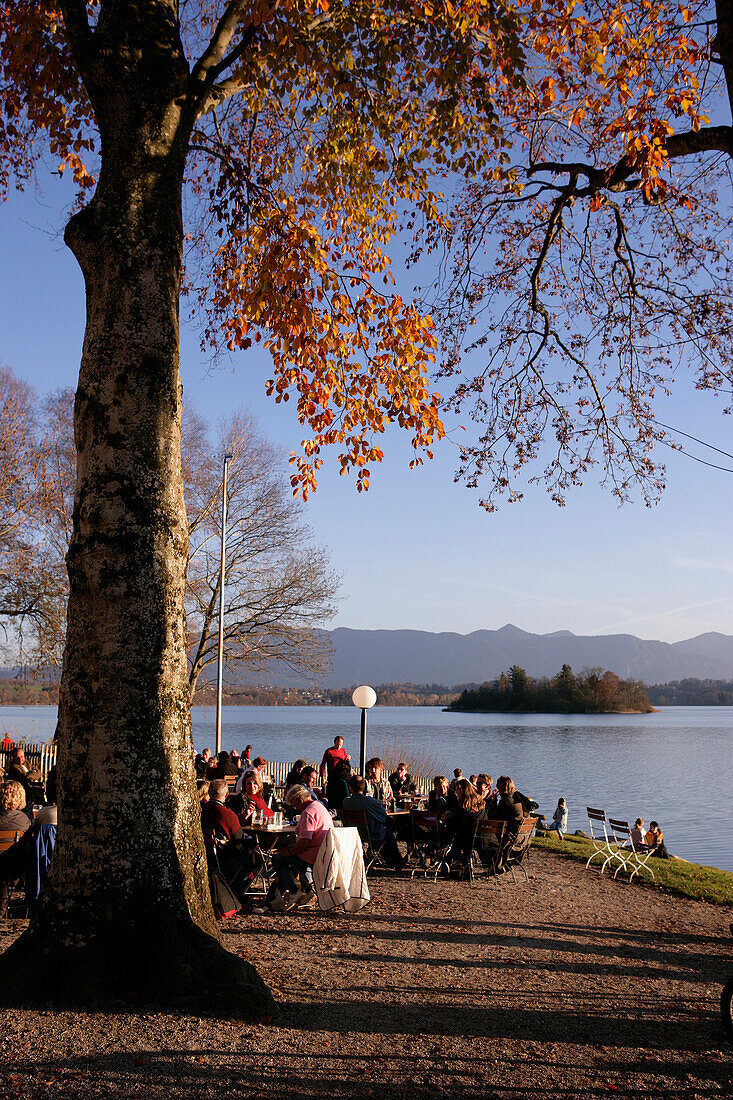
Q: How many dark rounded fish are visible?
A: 0